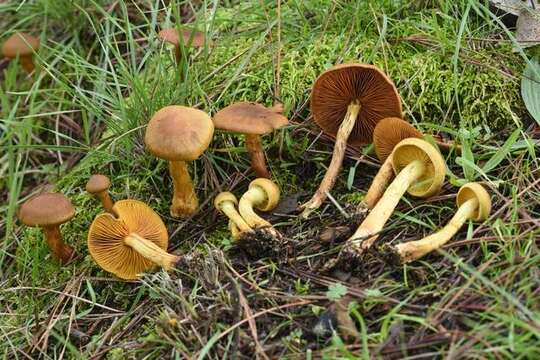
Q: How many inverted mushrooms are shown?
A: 7